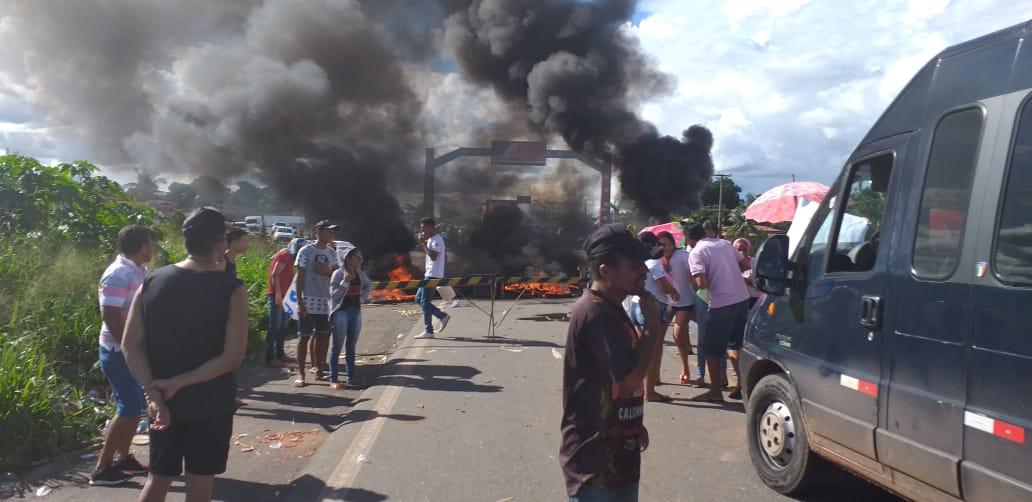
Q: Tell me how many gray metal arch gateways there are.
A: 1